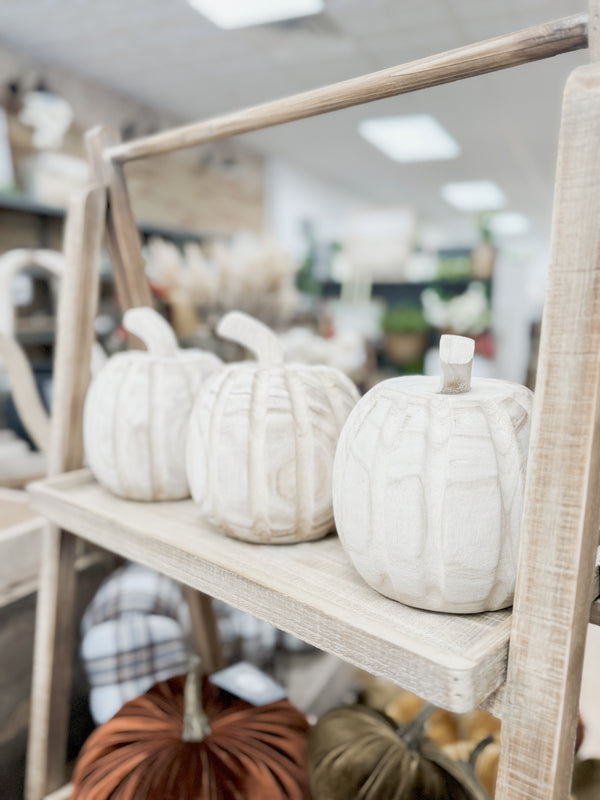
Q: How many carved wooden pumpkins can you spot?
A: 3